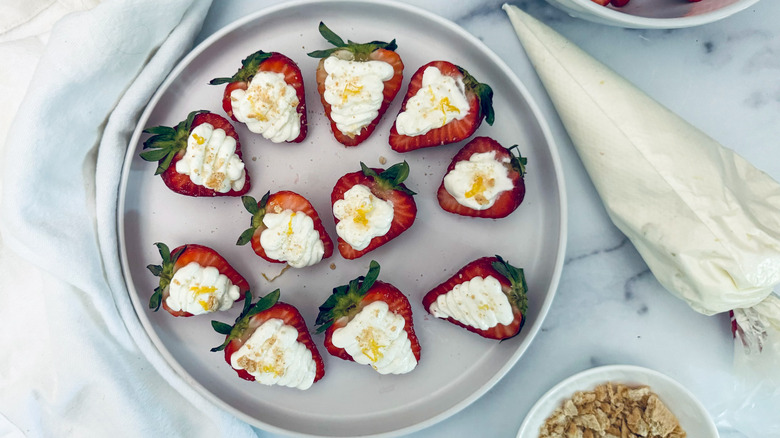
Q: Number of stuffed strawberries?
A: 11